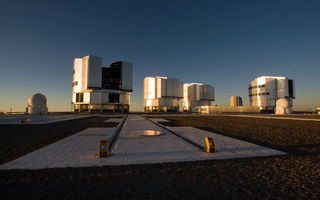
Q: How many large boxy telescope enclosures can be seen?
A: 4